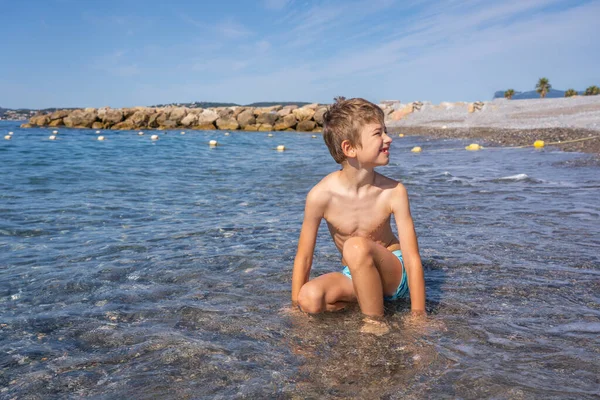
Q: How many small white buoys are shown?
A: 14